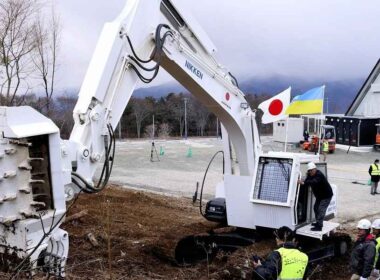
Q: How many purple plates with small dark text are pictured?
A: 0